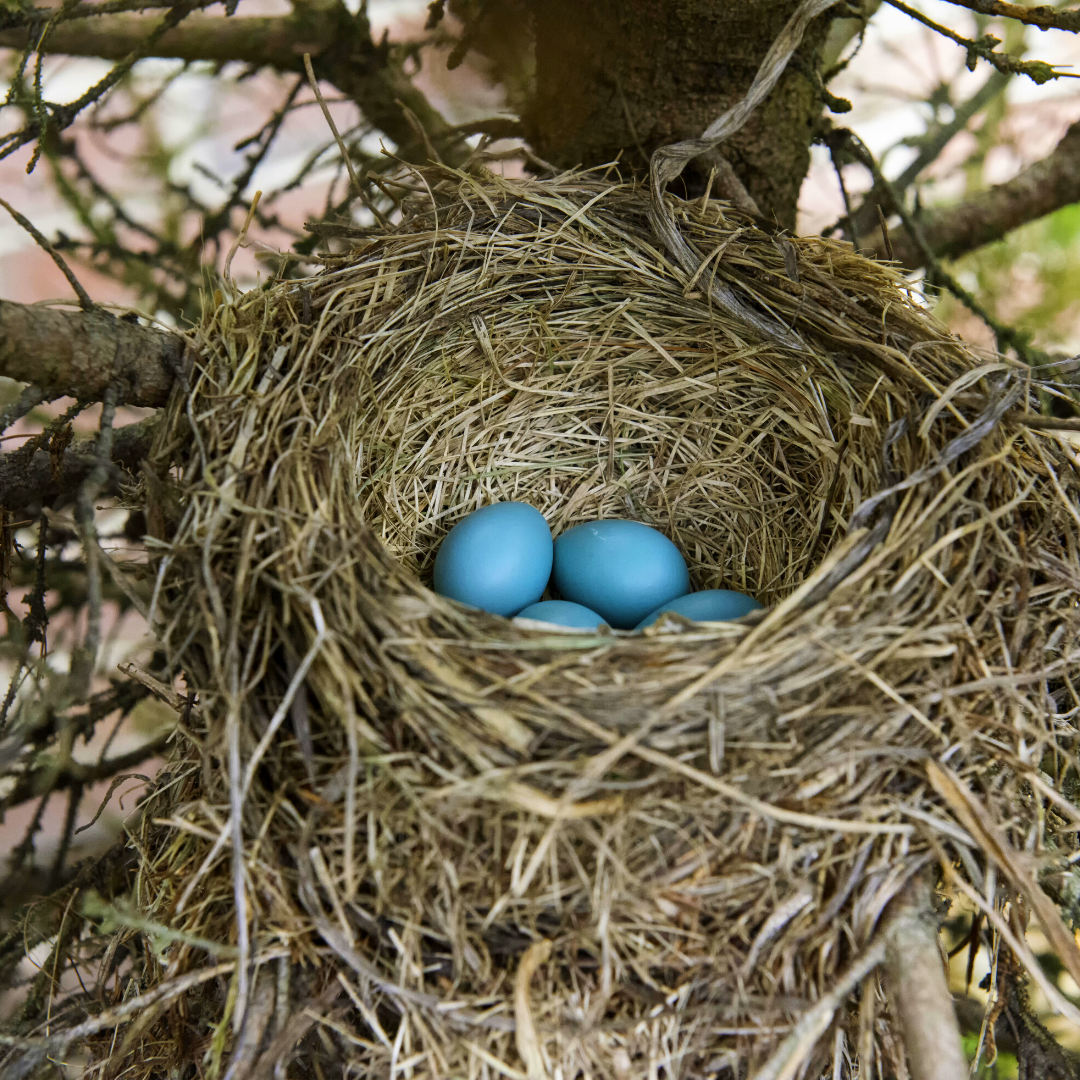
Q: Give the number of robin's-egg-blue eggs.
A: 4